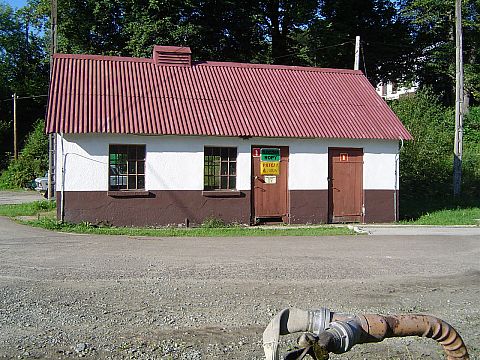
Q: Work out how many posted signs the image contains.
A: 5